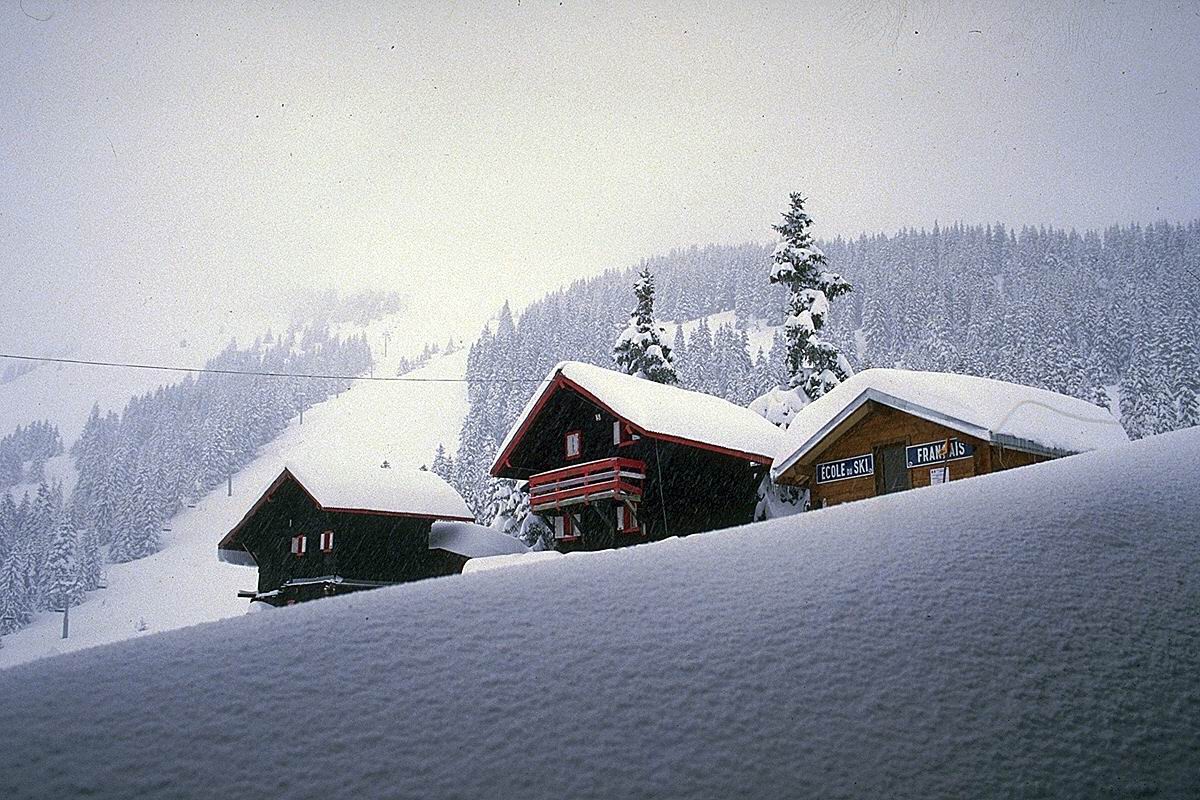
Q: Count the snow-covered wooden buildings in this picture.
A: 3